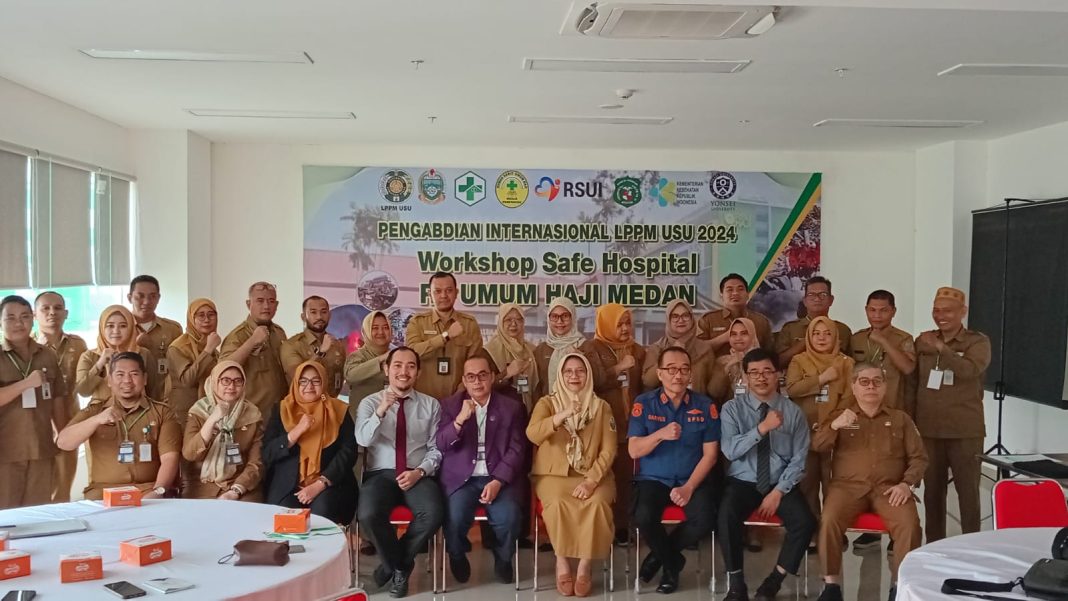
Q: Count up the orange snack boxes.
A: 6